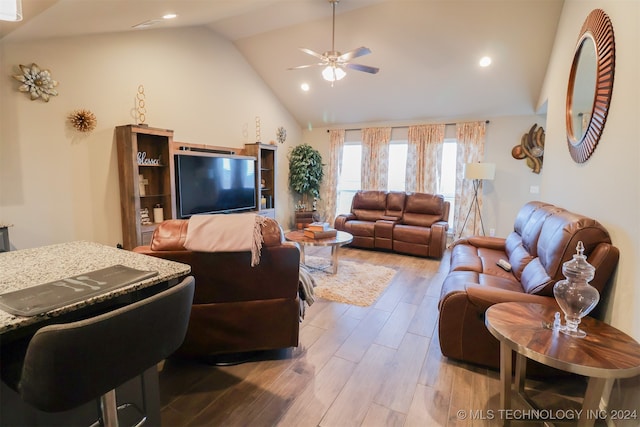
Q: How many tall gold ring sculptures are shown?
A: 2